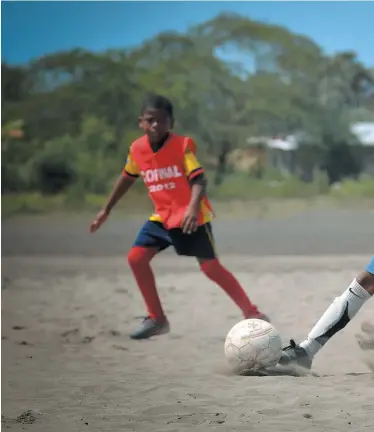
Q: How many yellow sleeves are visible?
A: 2